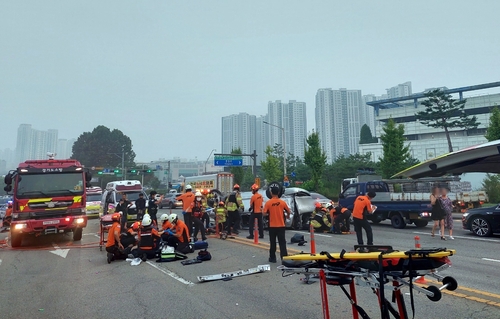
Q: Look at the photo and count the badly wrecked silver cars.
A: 1